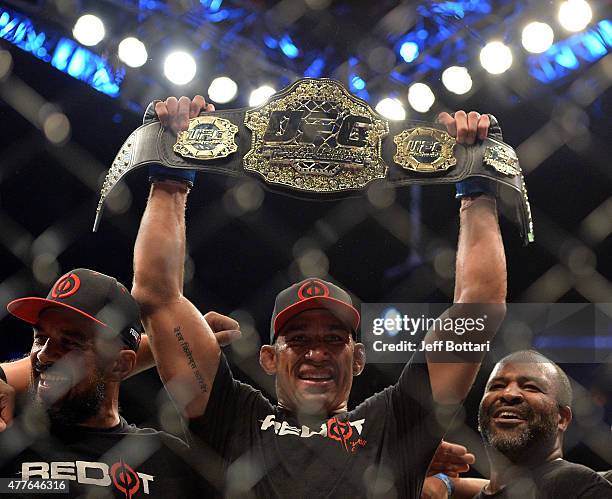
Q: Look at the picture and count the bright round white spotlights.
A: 11